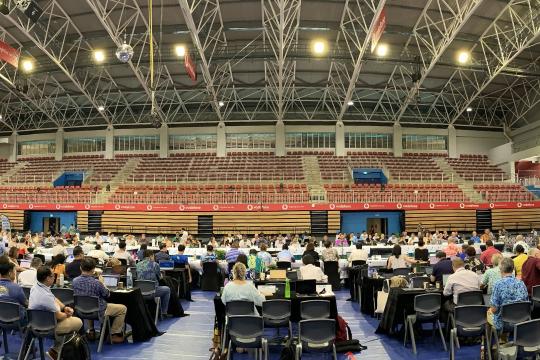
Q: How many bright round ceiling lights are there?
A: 6